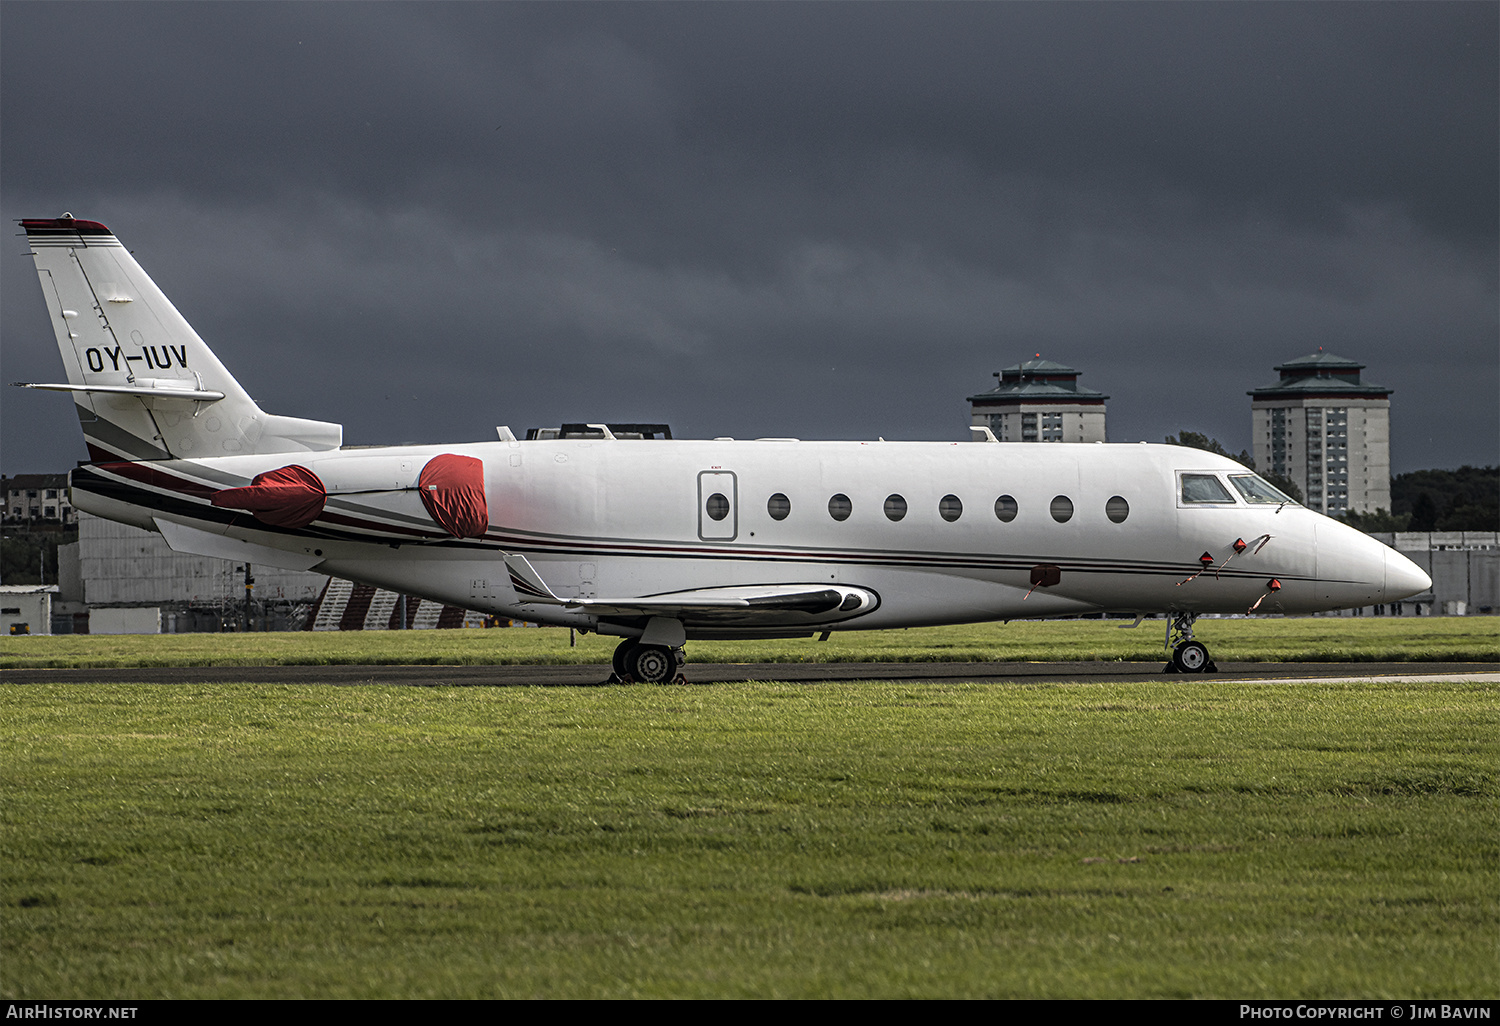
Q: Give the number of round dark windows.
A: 8